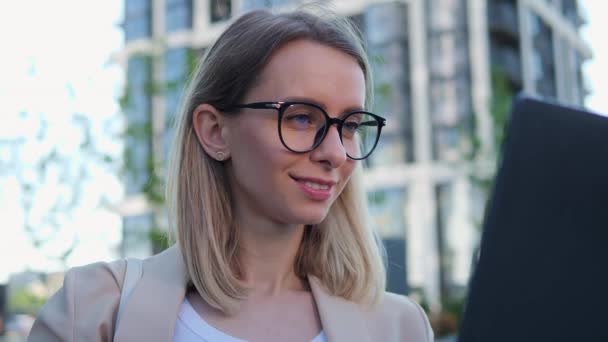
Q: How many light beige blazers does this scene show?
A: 1